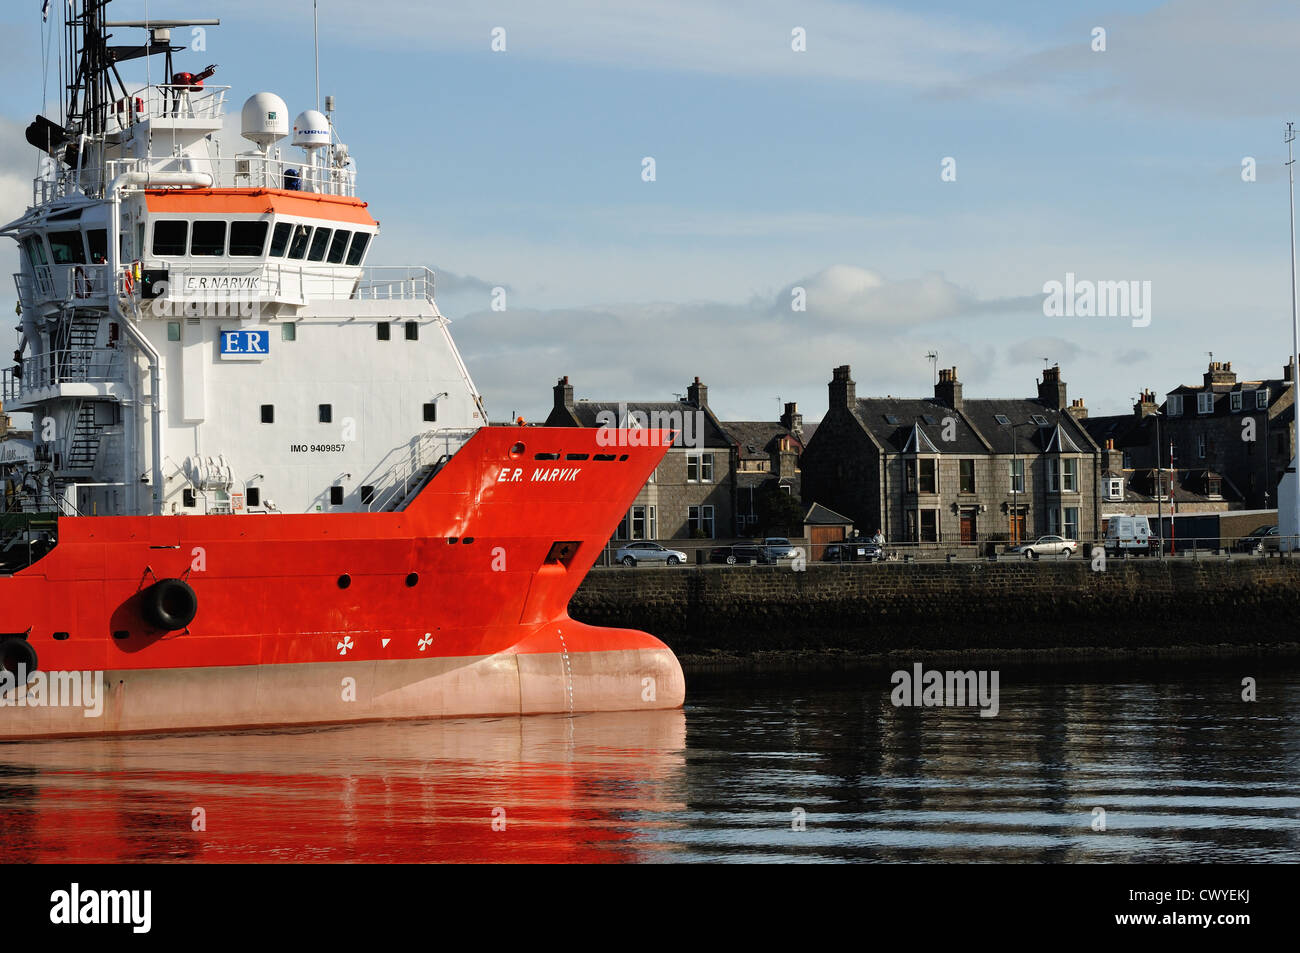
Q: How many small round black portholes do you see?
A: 2